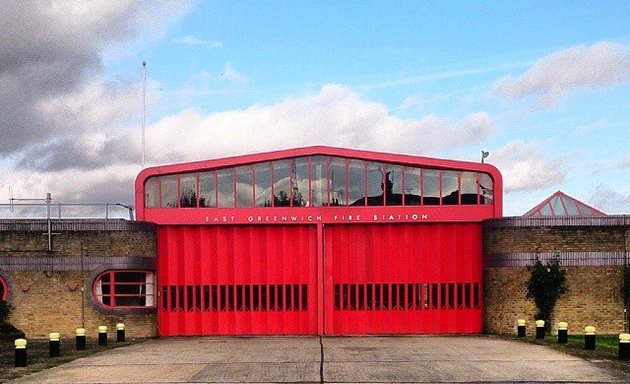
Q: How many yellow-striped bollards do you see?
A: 10